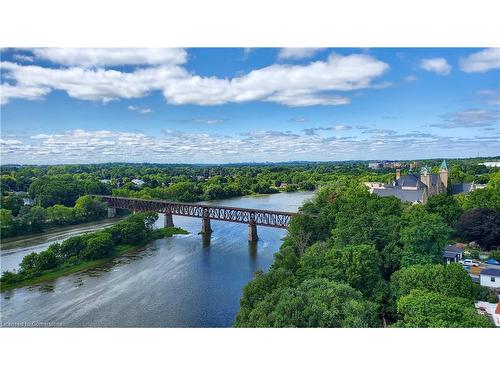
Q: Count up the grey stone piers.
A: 4